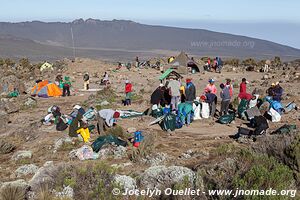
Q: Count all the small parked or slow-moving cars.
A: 0